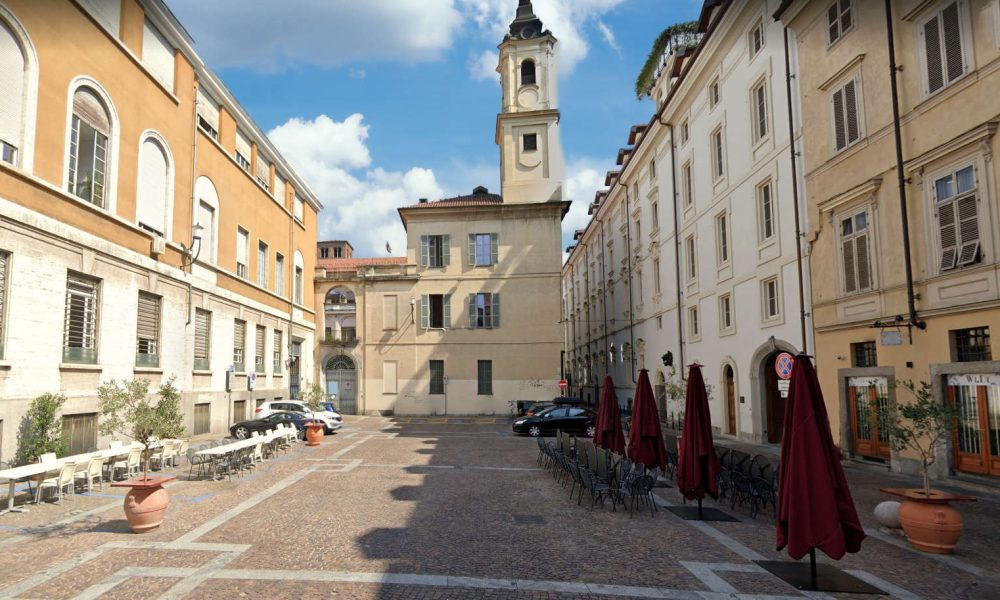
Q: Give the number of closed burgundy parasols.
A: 4